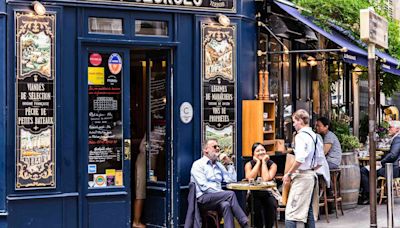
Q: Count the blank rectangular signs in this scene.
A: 1